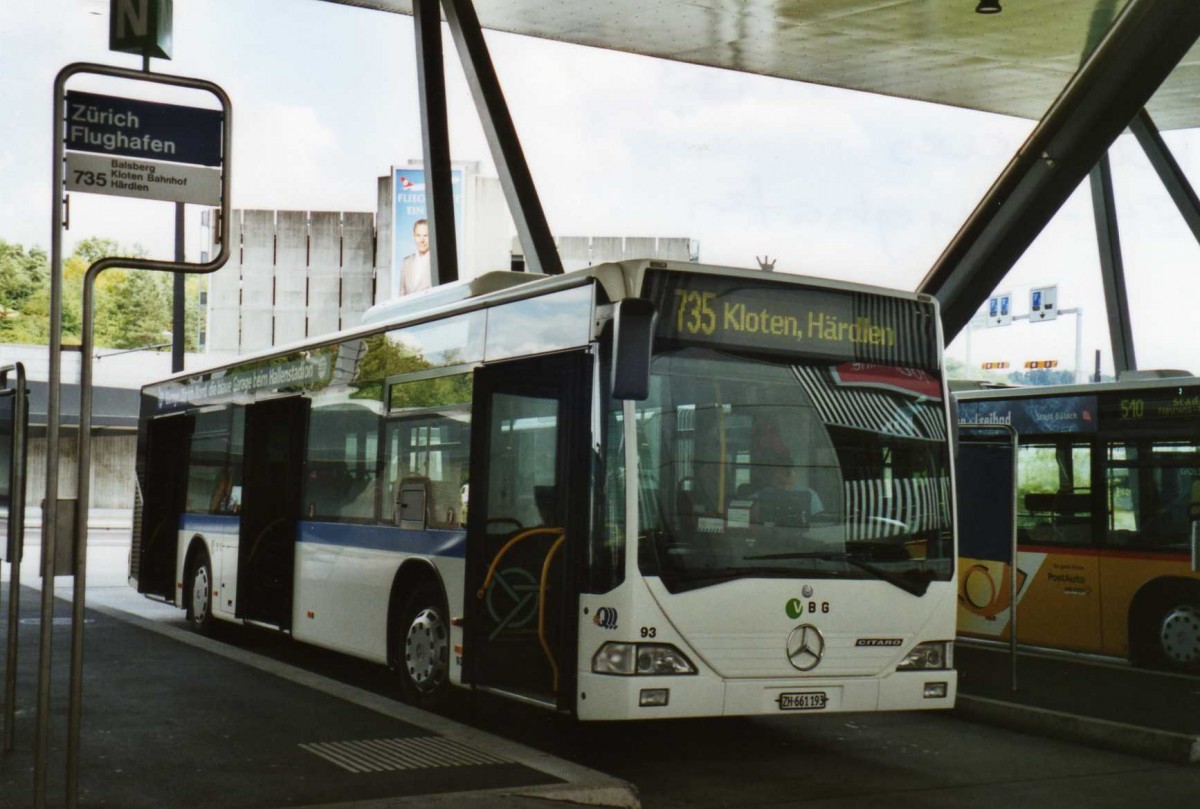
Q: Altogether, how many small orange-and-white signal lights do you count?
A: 2